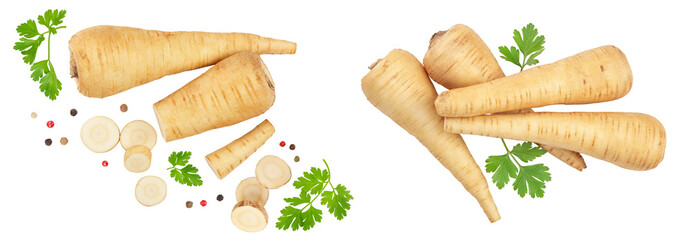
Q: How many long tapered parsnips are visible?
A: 5